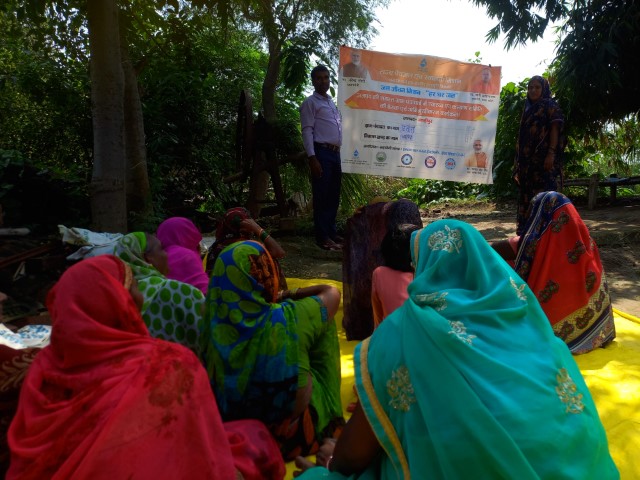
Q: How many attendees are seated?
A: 9